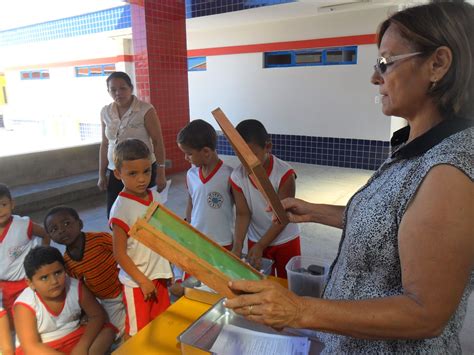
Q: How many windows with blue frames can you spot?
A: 4